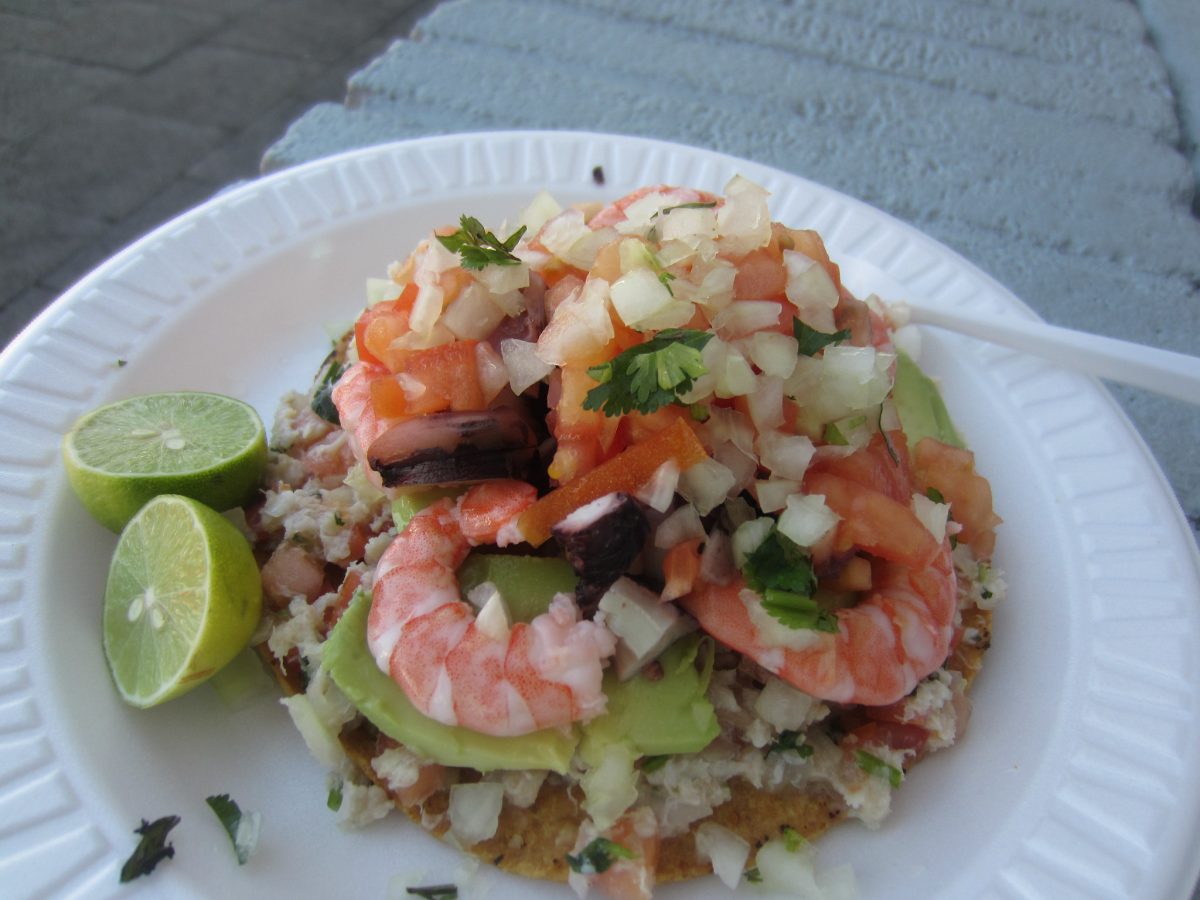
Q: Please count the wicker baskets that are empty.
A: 0